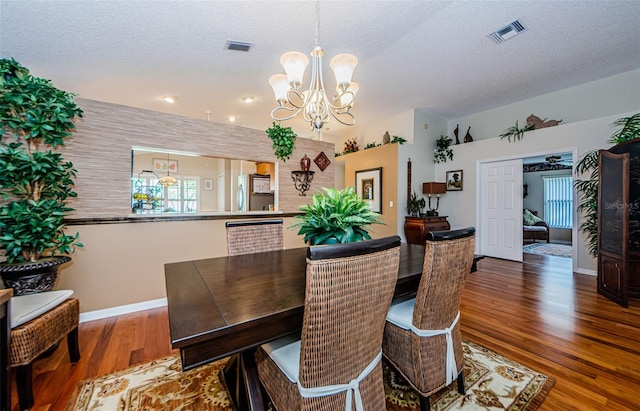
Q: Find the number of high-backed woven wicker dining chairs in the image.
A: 3